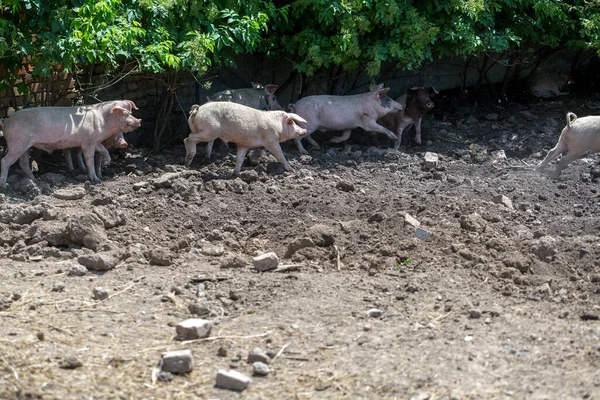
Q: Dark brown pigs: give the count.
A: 1